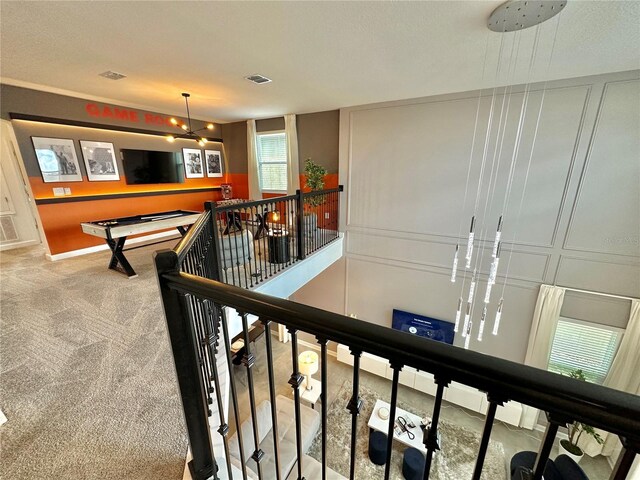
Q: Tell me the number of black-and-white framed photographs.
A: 4